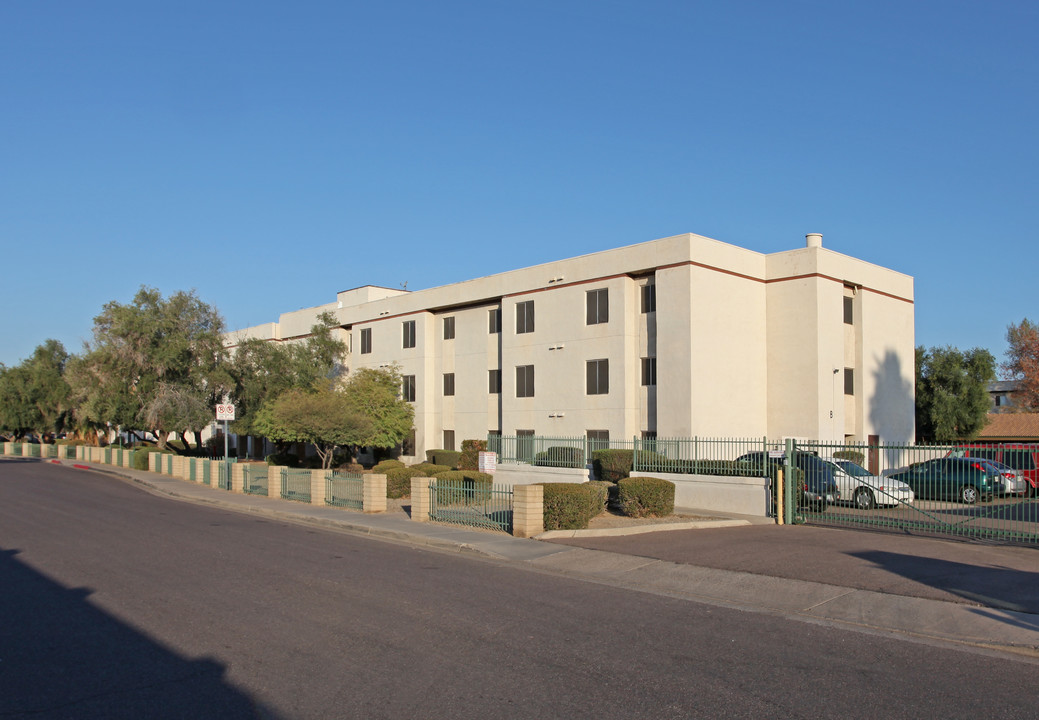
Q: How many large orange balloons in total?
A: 0